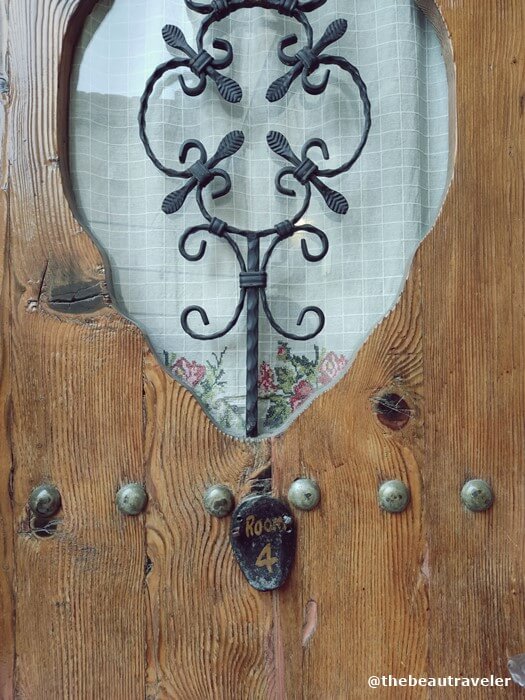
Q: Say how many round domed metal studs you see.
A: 6